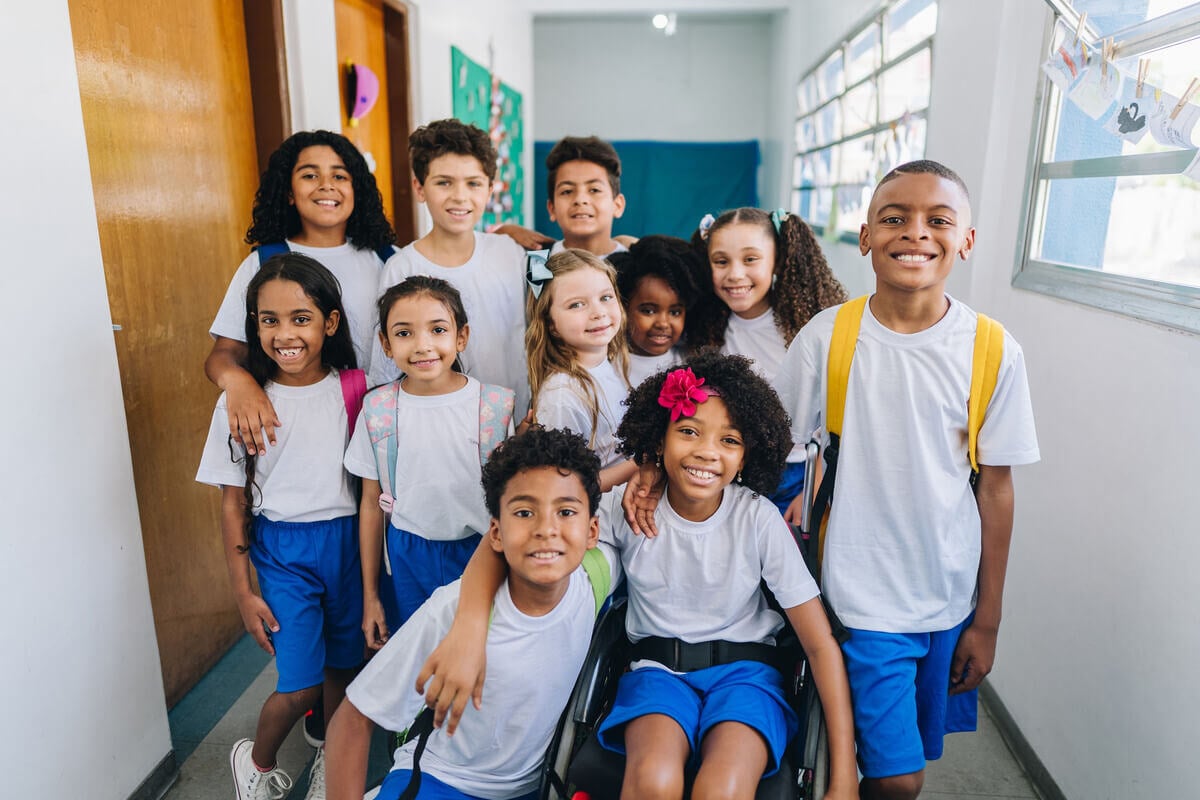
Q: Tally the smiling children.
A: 11